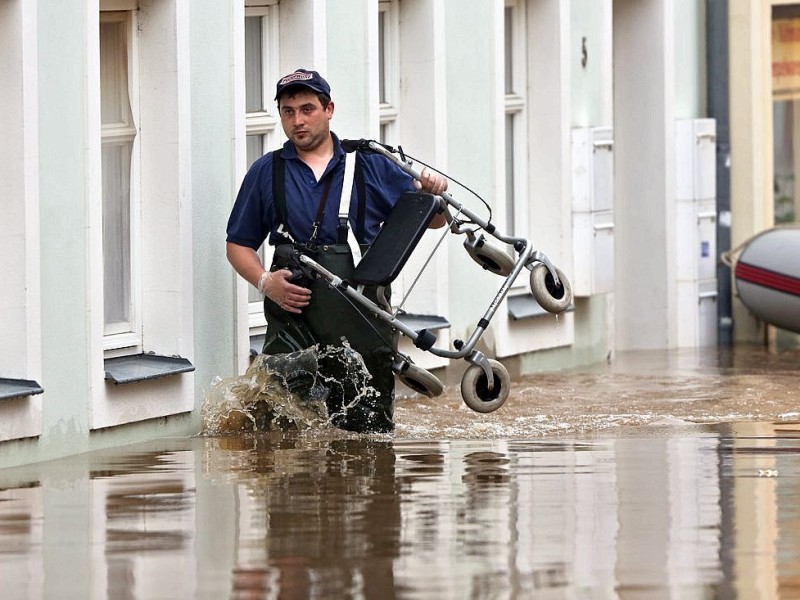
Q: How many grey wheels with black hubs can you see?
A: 4